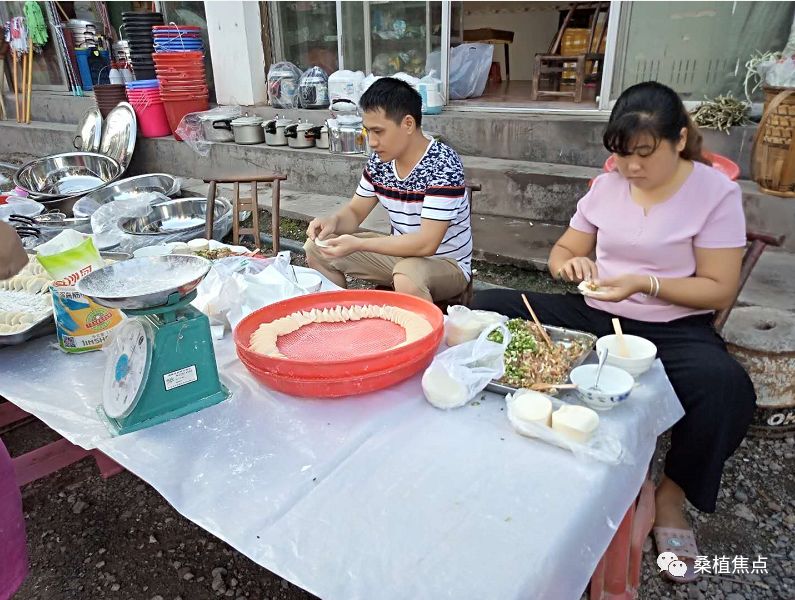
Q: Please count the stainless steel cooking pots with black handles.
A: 5